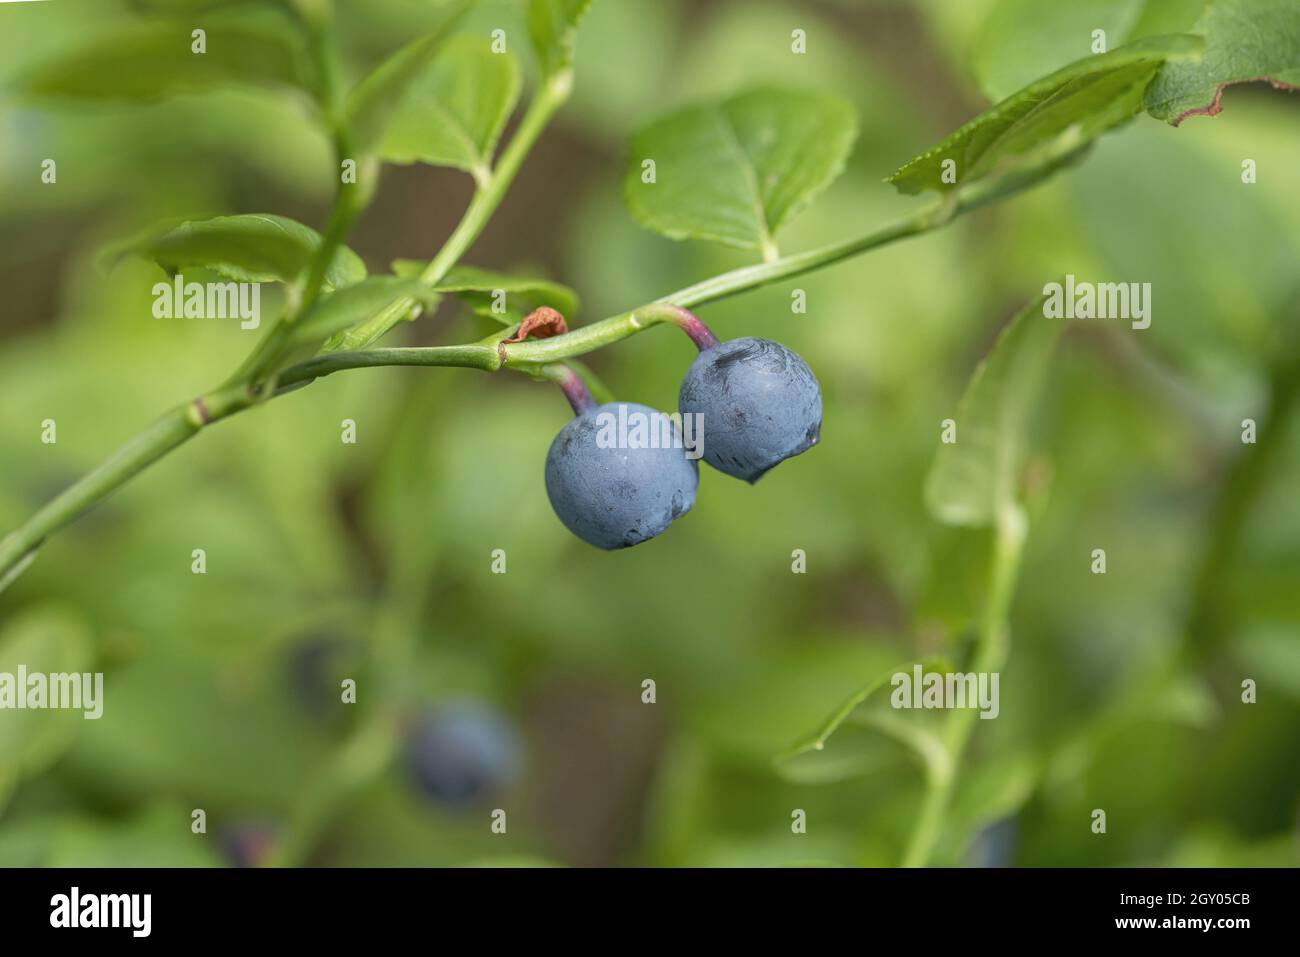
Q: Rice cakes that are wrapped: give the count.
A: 0